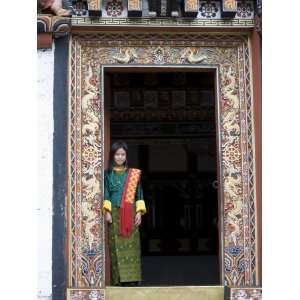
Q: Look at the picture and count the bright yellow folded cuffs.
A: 2